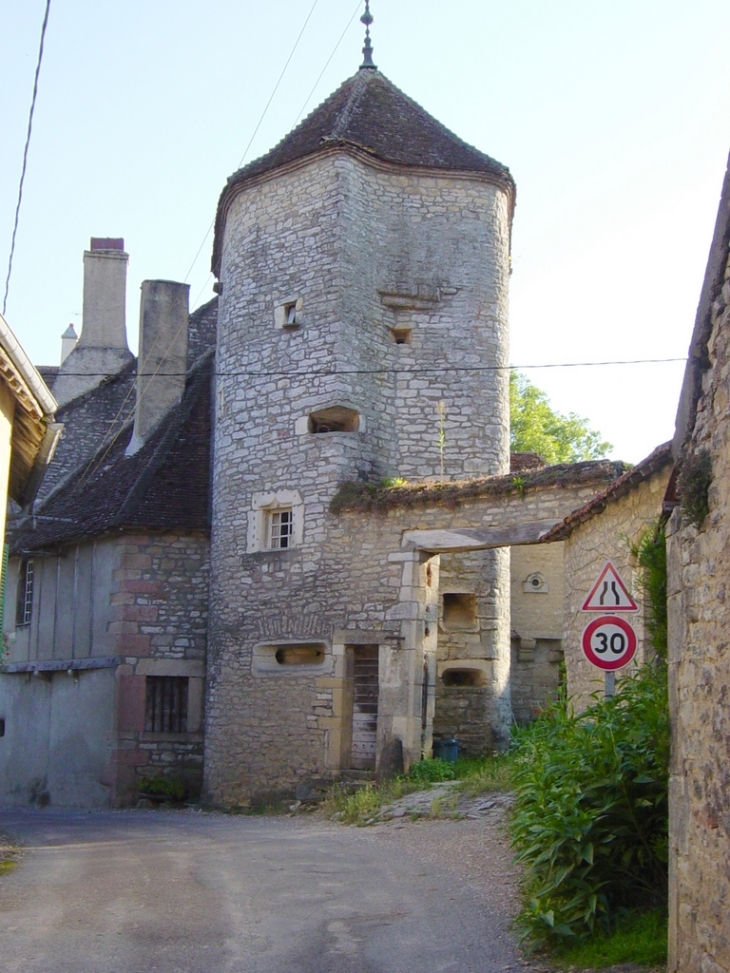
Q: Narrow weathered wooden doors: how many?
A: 1